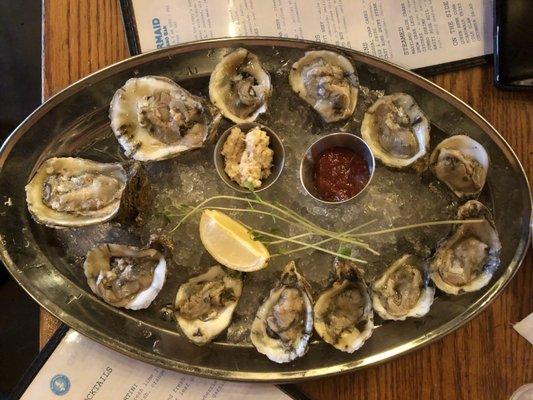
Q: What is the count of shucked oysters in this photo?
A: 12